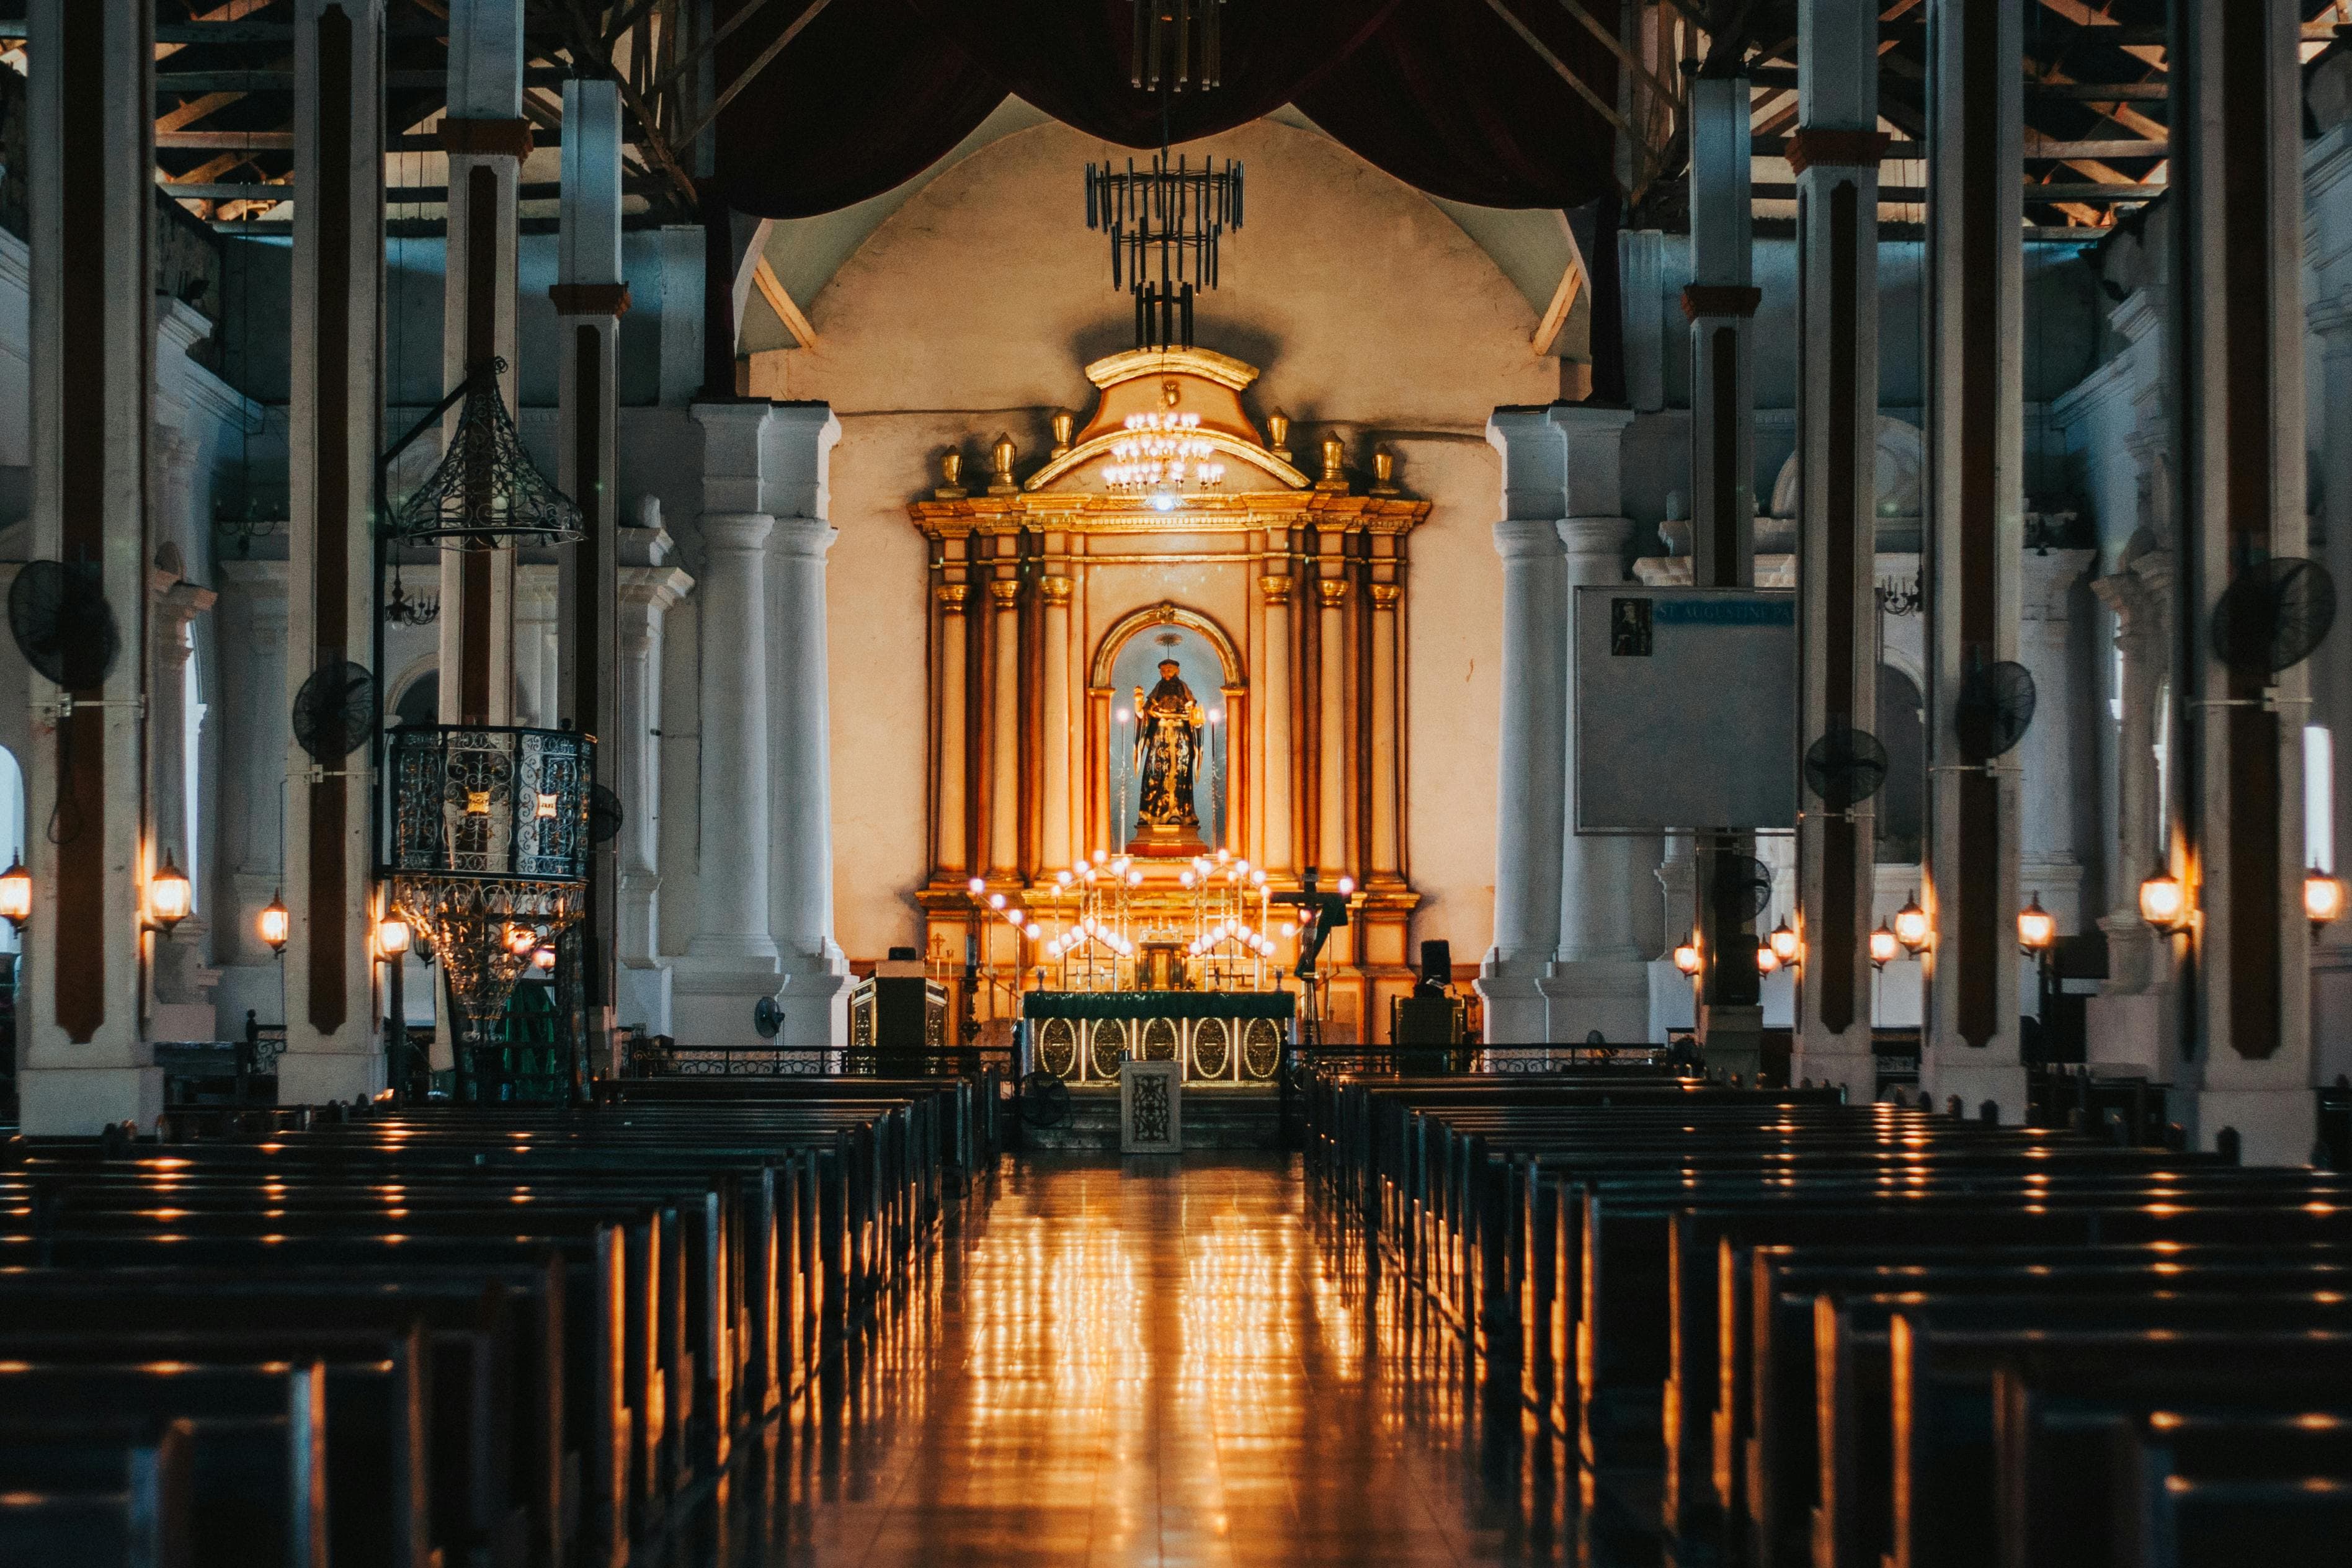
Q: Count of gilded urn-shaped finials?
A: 6